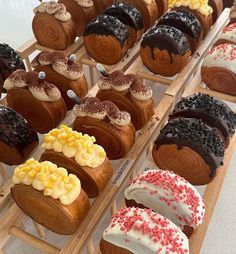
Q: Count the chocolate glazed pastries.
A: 8